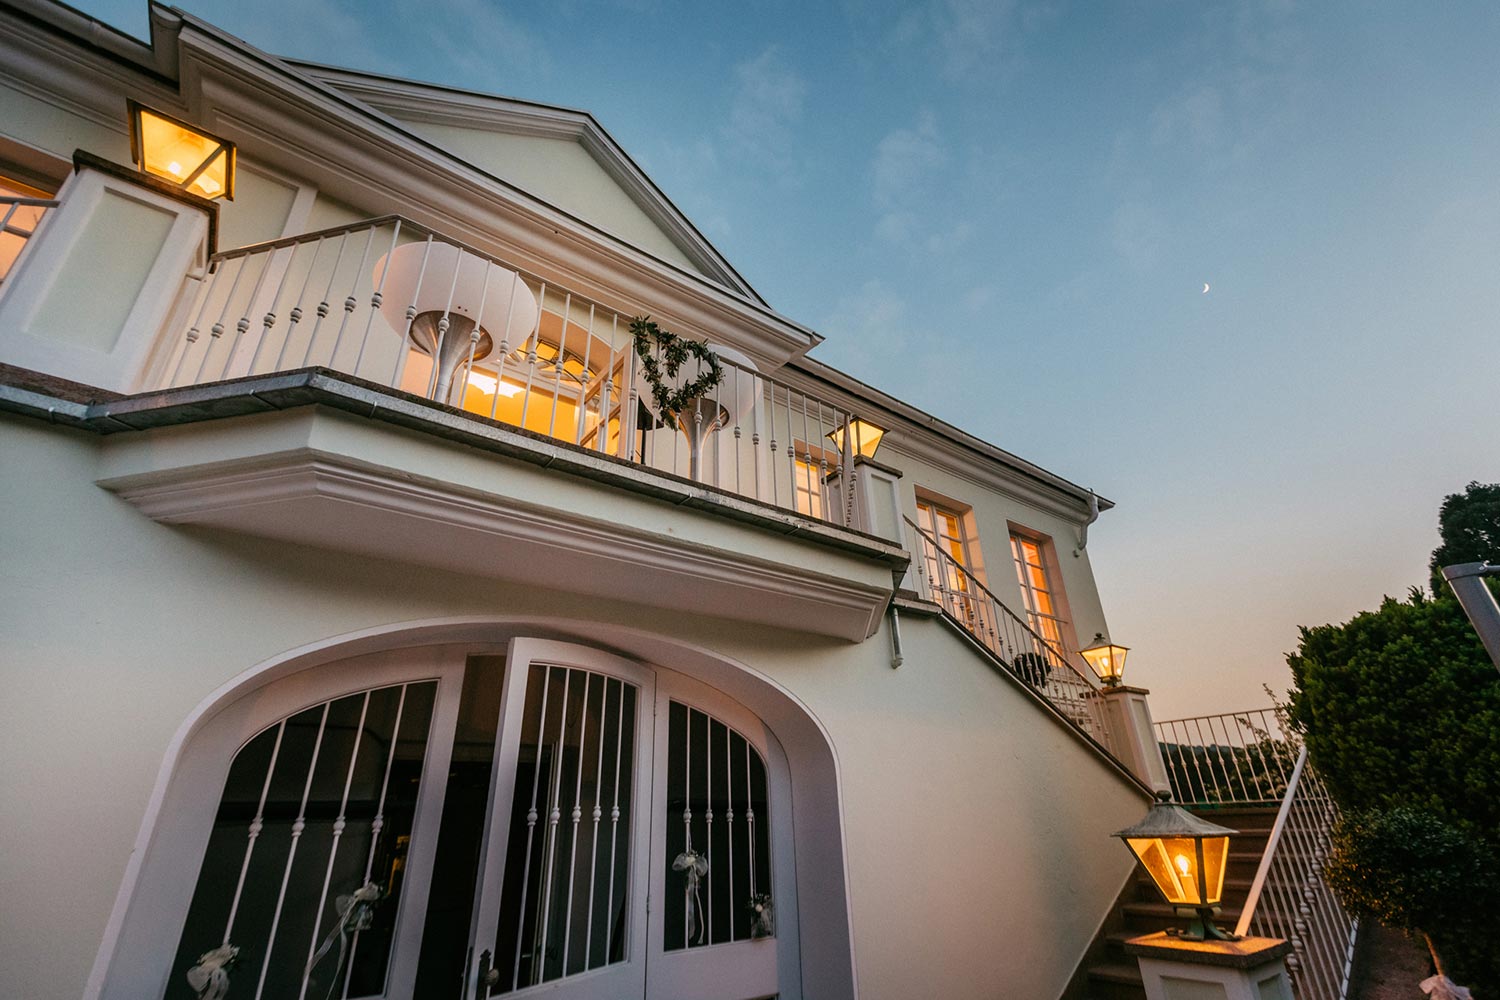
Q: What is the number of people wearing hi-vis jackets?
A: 0